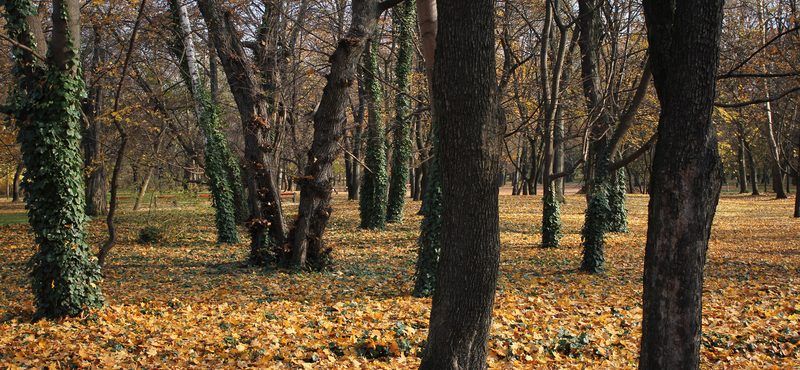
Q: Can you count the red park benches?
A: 4